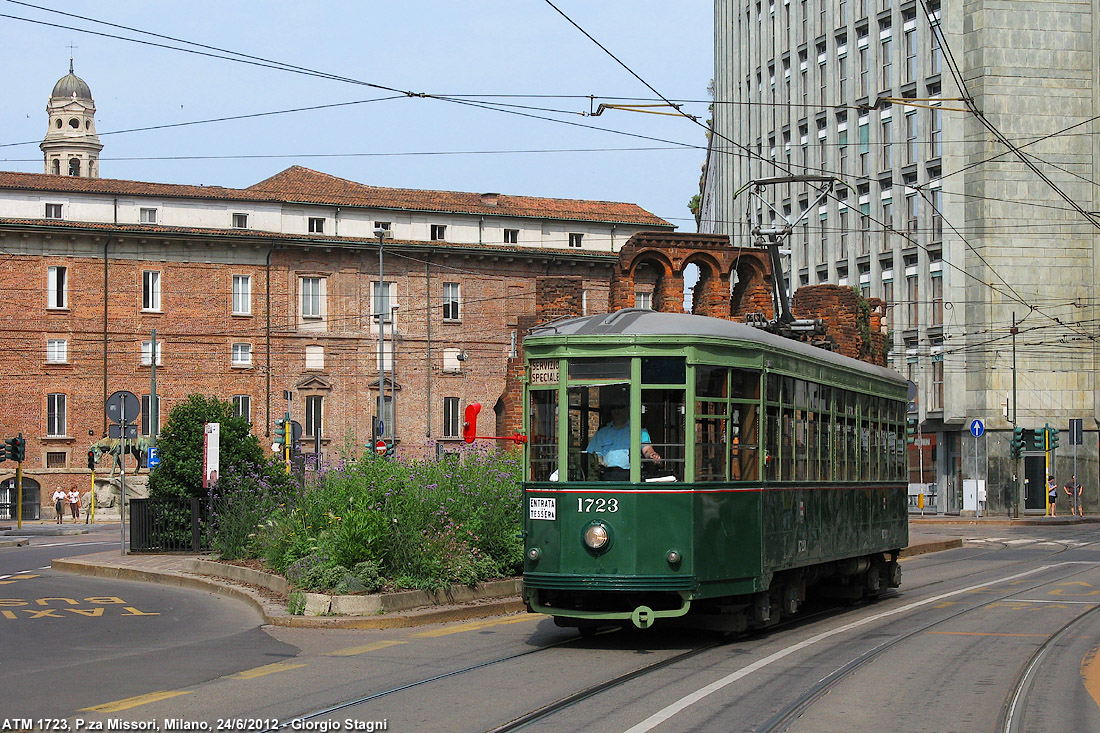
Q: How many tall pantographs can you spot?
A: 1